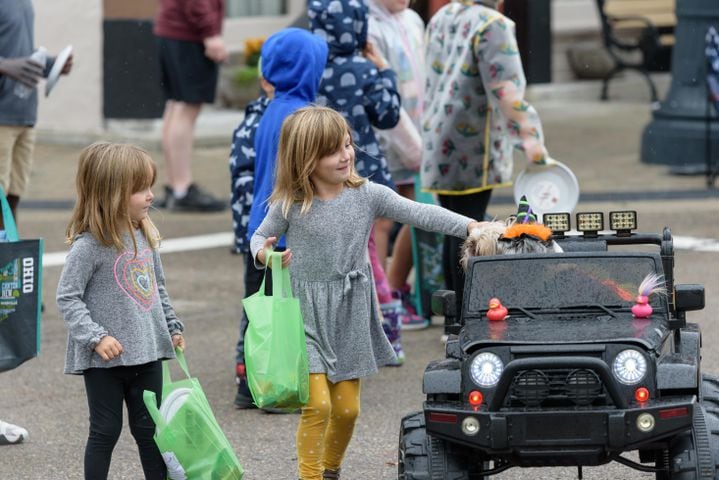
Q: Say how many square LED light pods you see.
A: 3